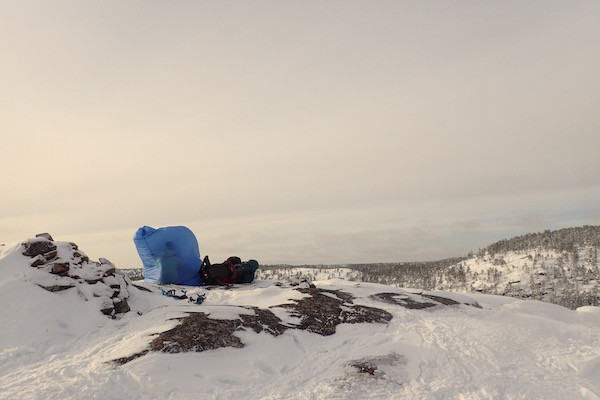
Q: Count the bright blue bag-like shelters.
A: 1